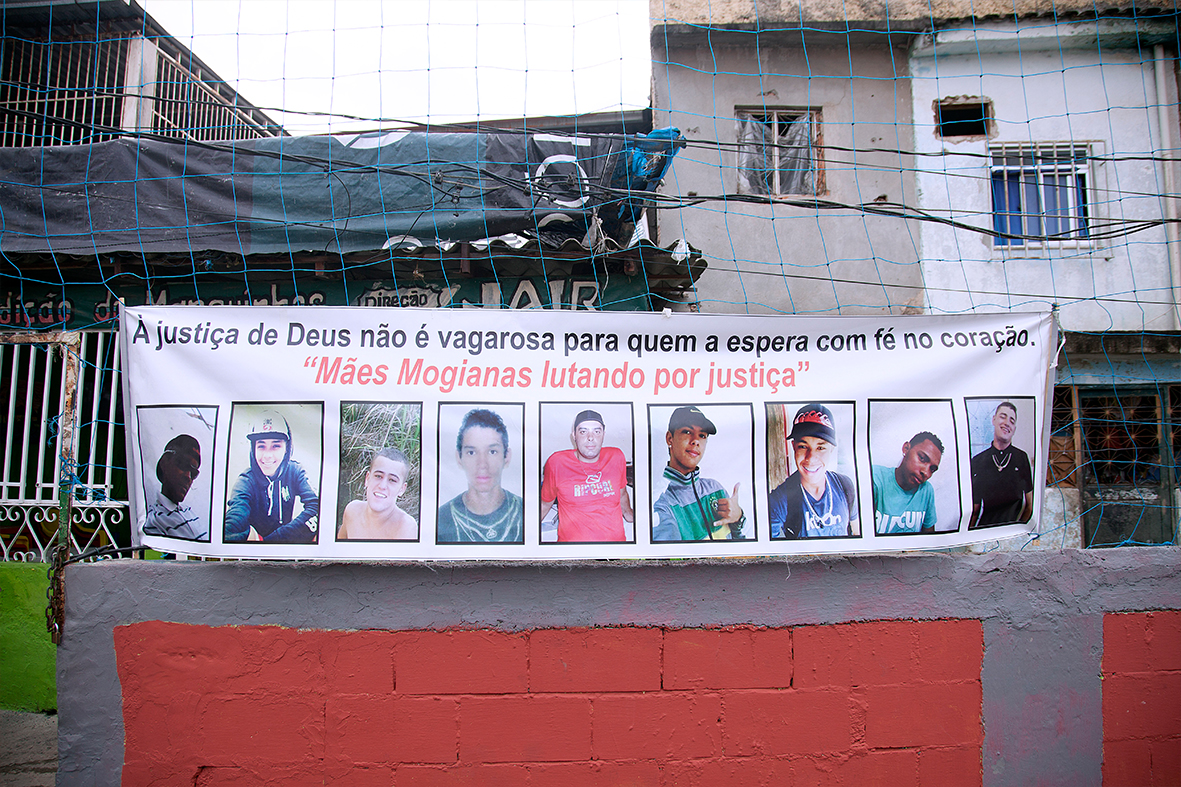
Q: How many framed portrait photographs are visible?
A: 9